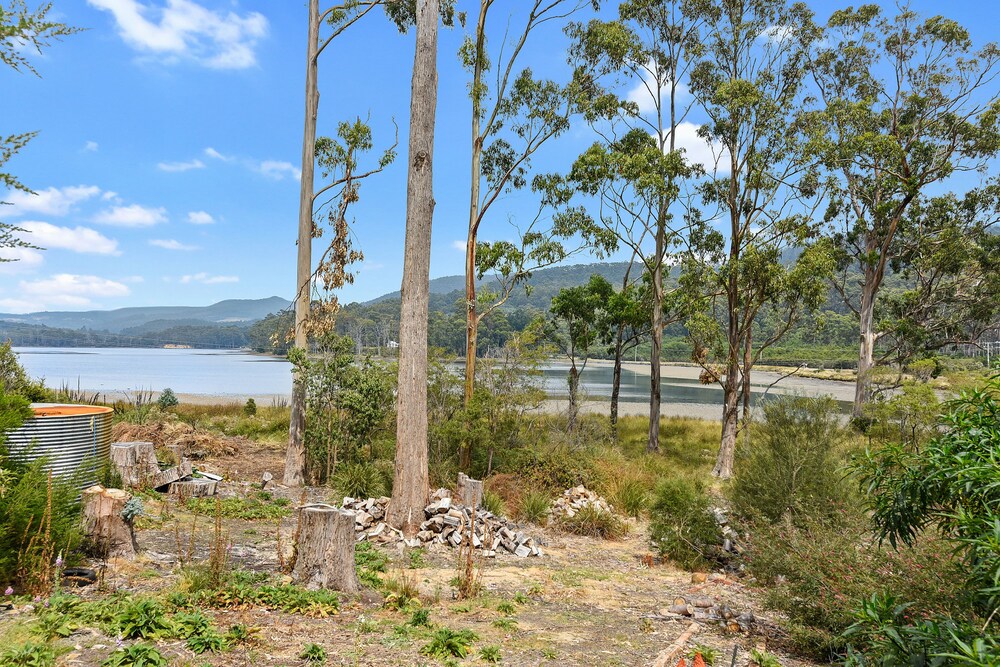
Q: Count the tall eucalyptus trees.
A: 6